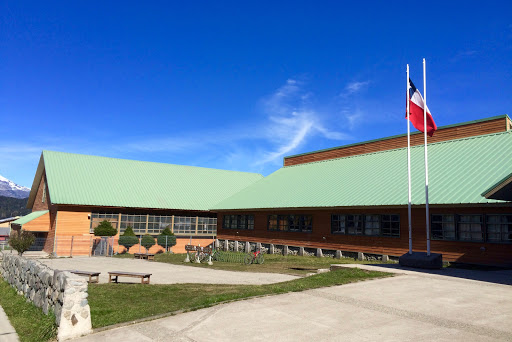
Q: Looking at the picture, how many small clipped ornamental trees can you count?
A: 4